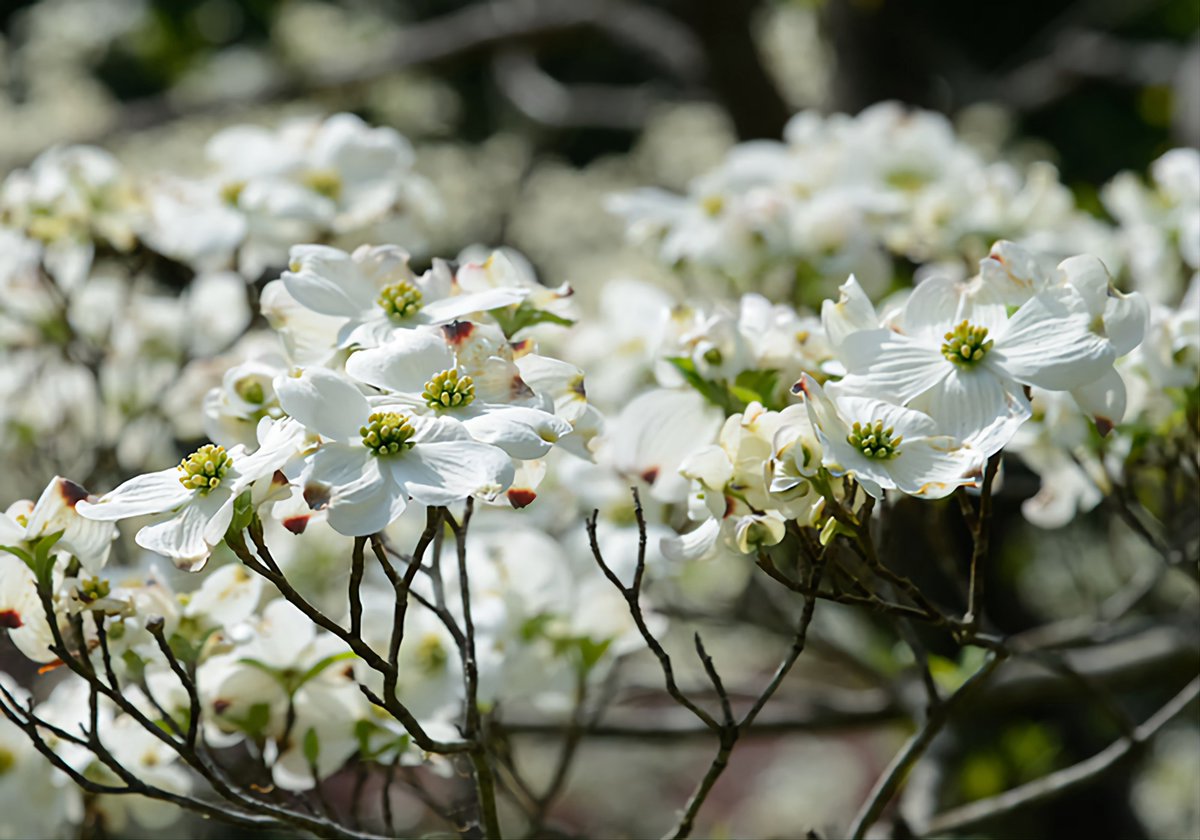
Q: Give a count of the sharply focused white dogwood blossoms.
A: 6